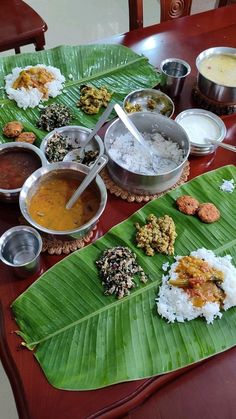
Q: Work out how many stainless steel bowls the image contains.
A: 7